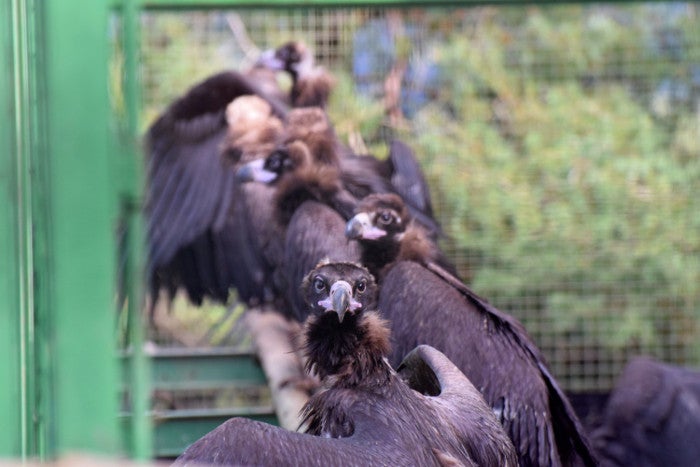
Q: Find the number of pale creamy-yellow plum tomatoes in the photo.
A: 0